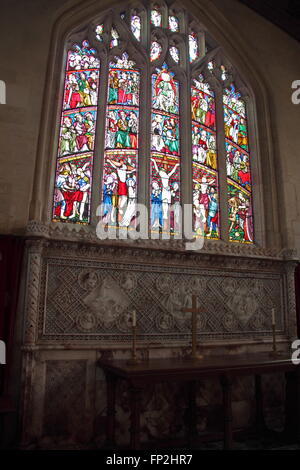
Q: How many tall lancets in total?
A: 5